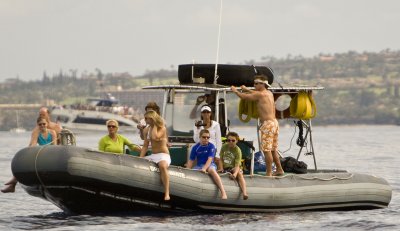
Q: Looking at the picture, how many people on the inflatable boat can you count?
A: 10